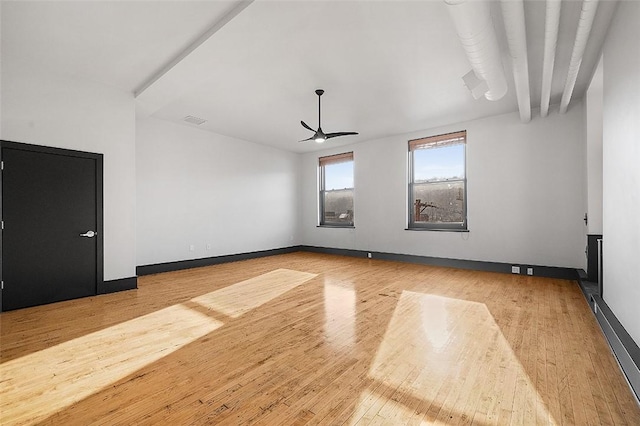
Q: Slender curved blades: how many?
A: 3